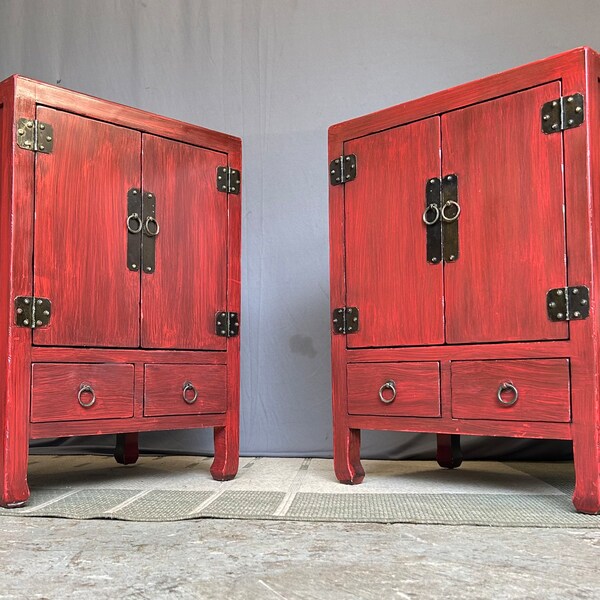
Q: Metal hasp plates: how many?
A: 4